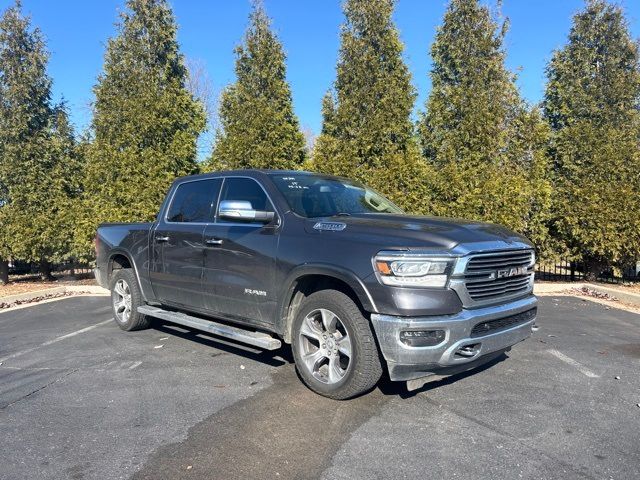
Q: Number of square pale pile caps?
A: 0